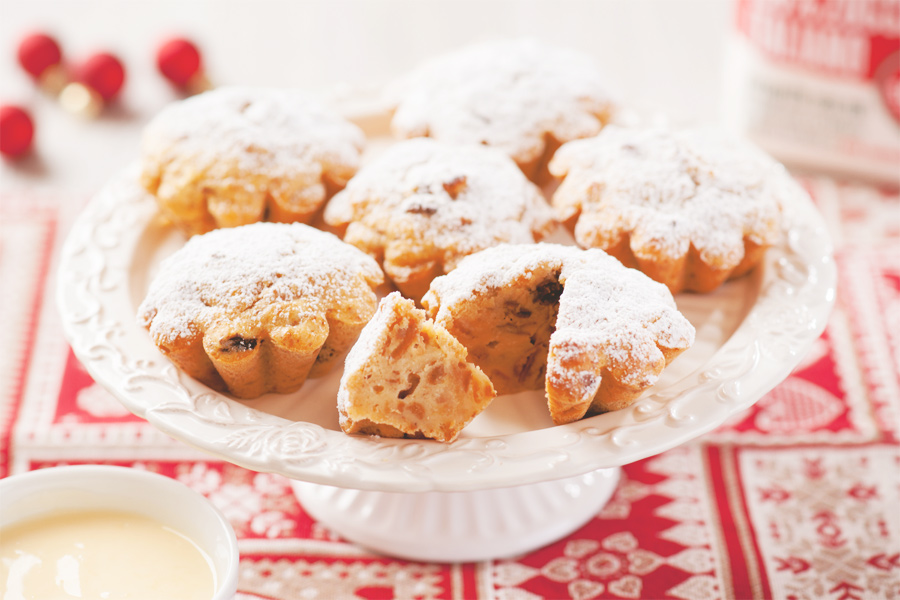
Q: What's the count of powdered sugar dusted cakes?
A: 6